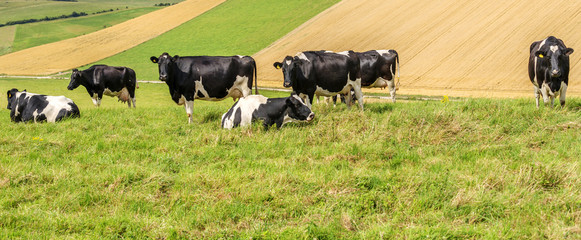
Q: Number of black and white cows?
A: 7